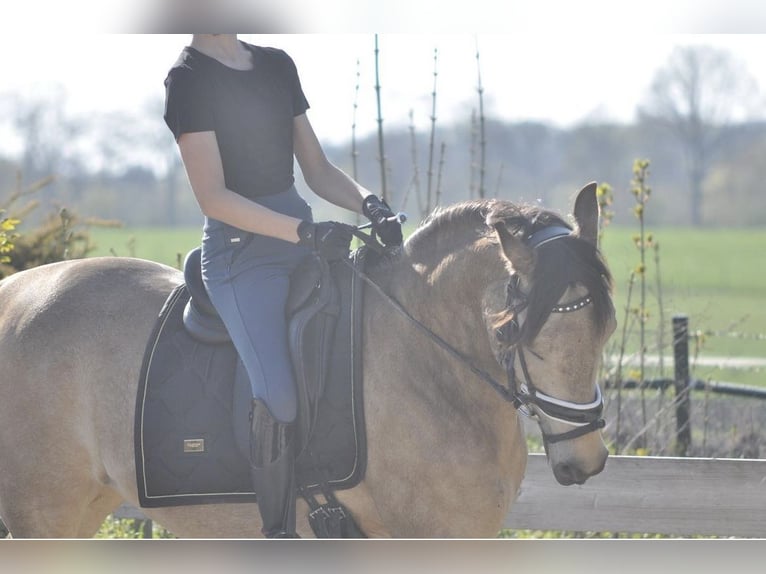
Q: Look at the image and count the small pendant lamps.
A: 0